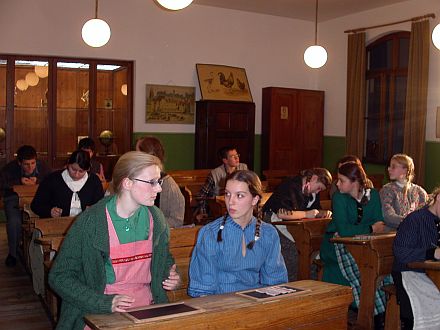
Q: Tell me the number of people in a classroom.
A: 12